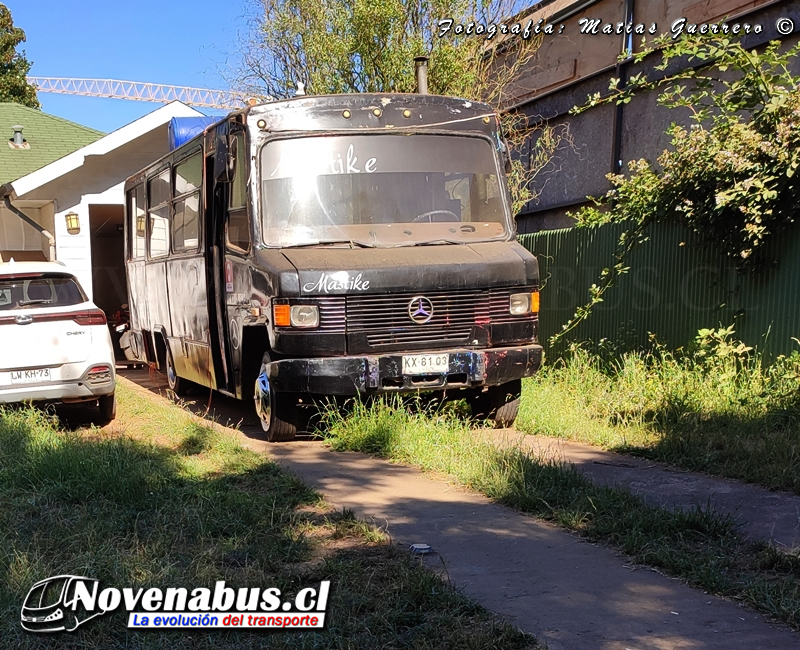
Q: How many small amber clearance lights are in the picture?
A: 5